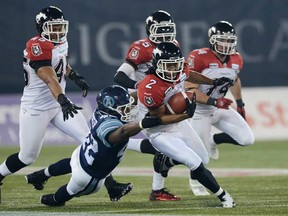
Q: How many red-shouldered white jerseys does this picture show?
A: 4